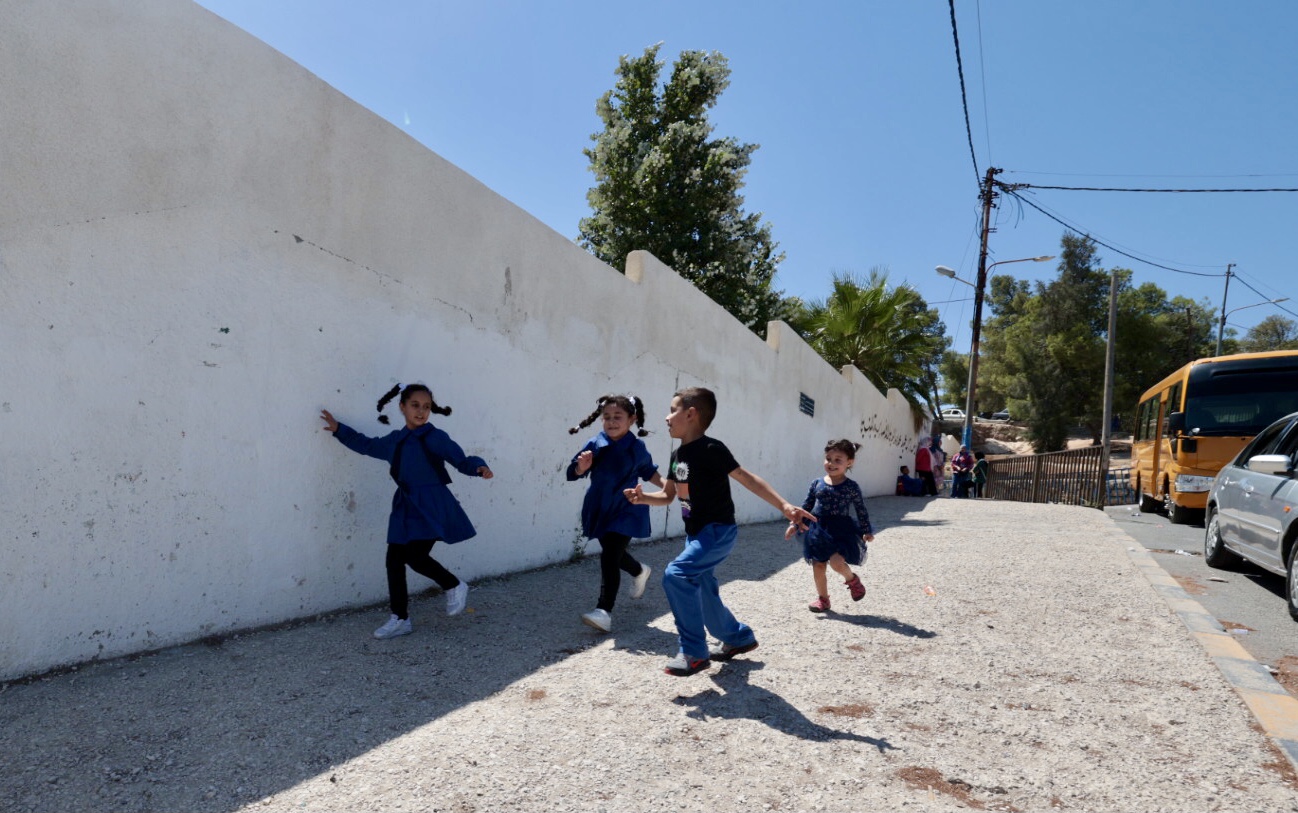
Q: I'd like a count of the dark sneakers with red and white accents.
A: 2